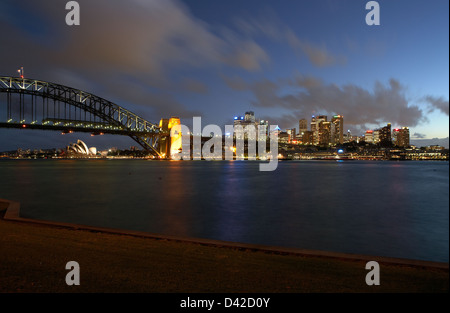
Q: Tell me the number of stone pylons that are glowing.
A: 2